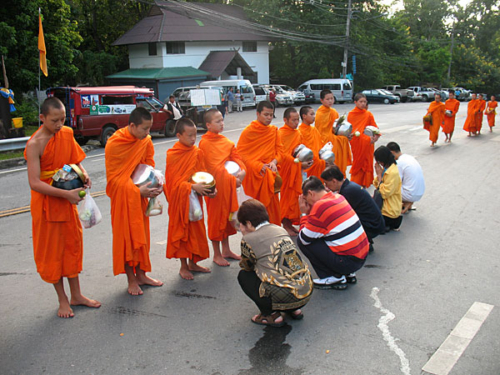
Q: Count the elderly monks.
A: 0